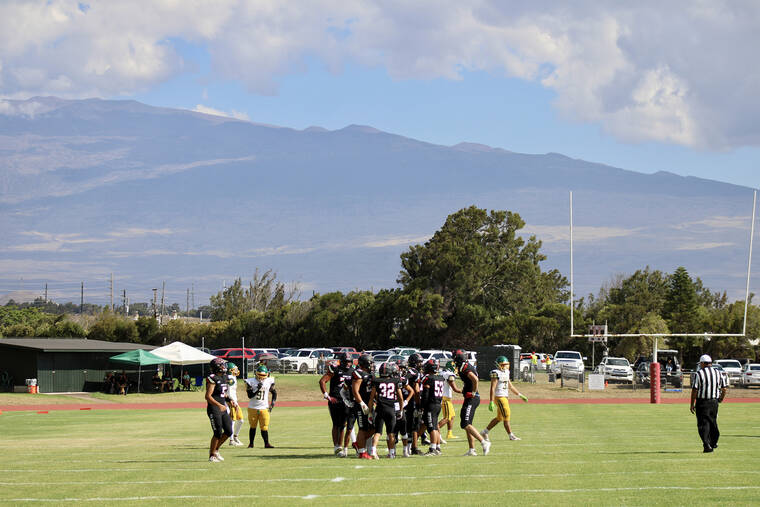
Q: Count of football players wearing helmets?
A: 12